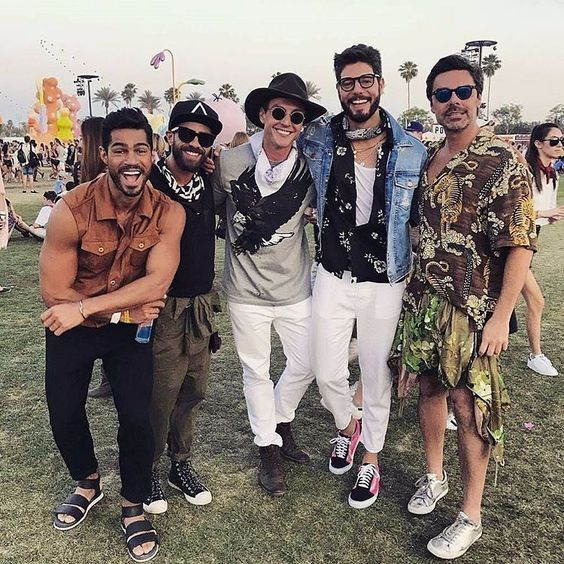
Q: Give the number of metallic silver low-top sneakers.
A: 2